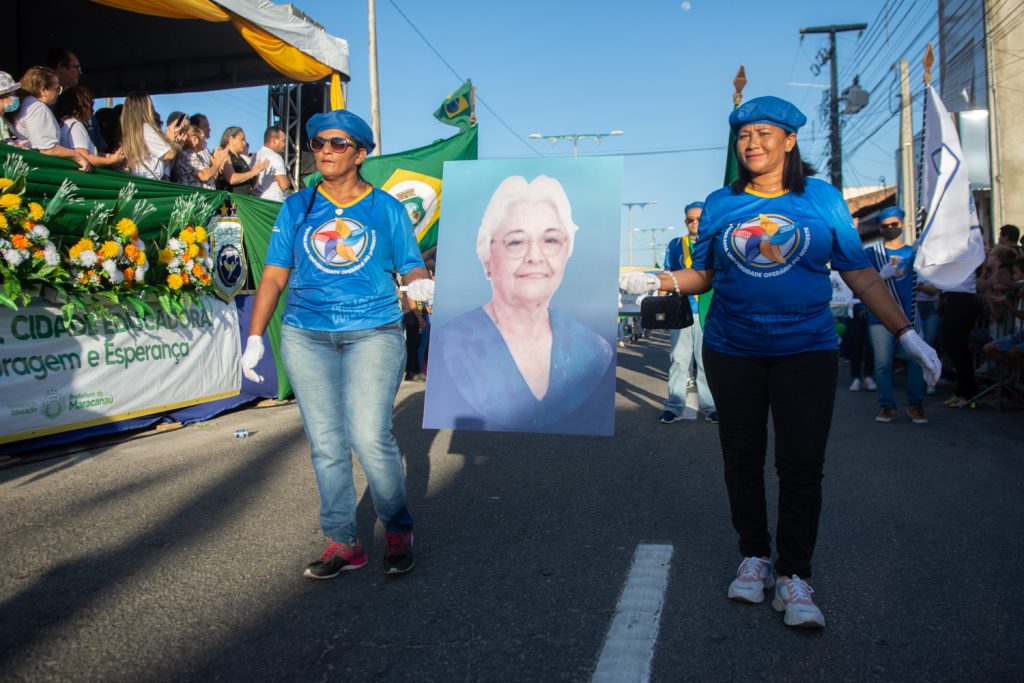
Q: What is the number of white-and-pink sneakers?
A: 2